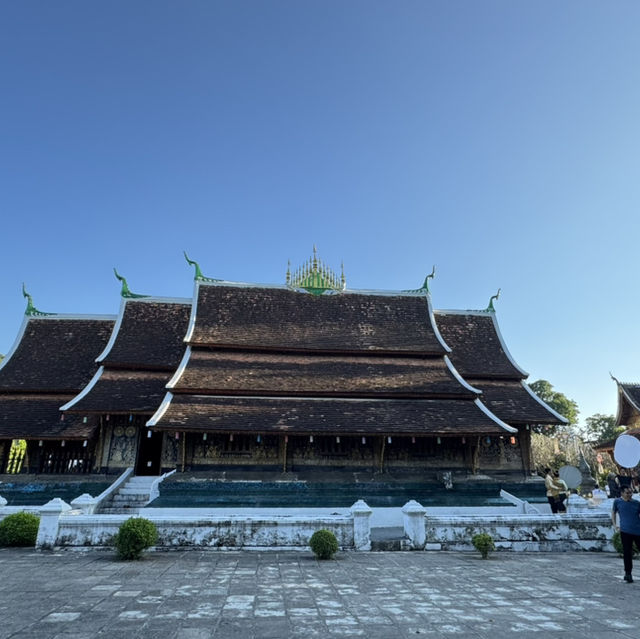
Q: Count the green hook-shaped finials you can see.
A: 5